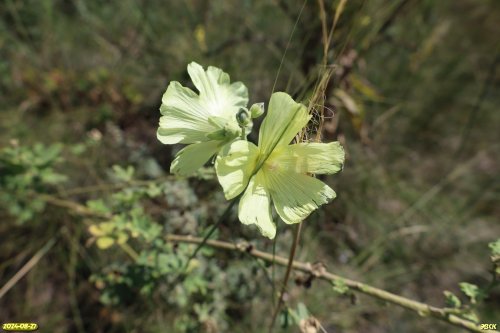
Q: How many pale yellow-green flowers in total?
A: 2